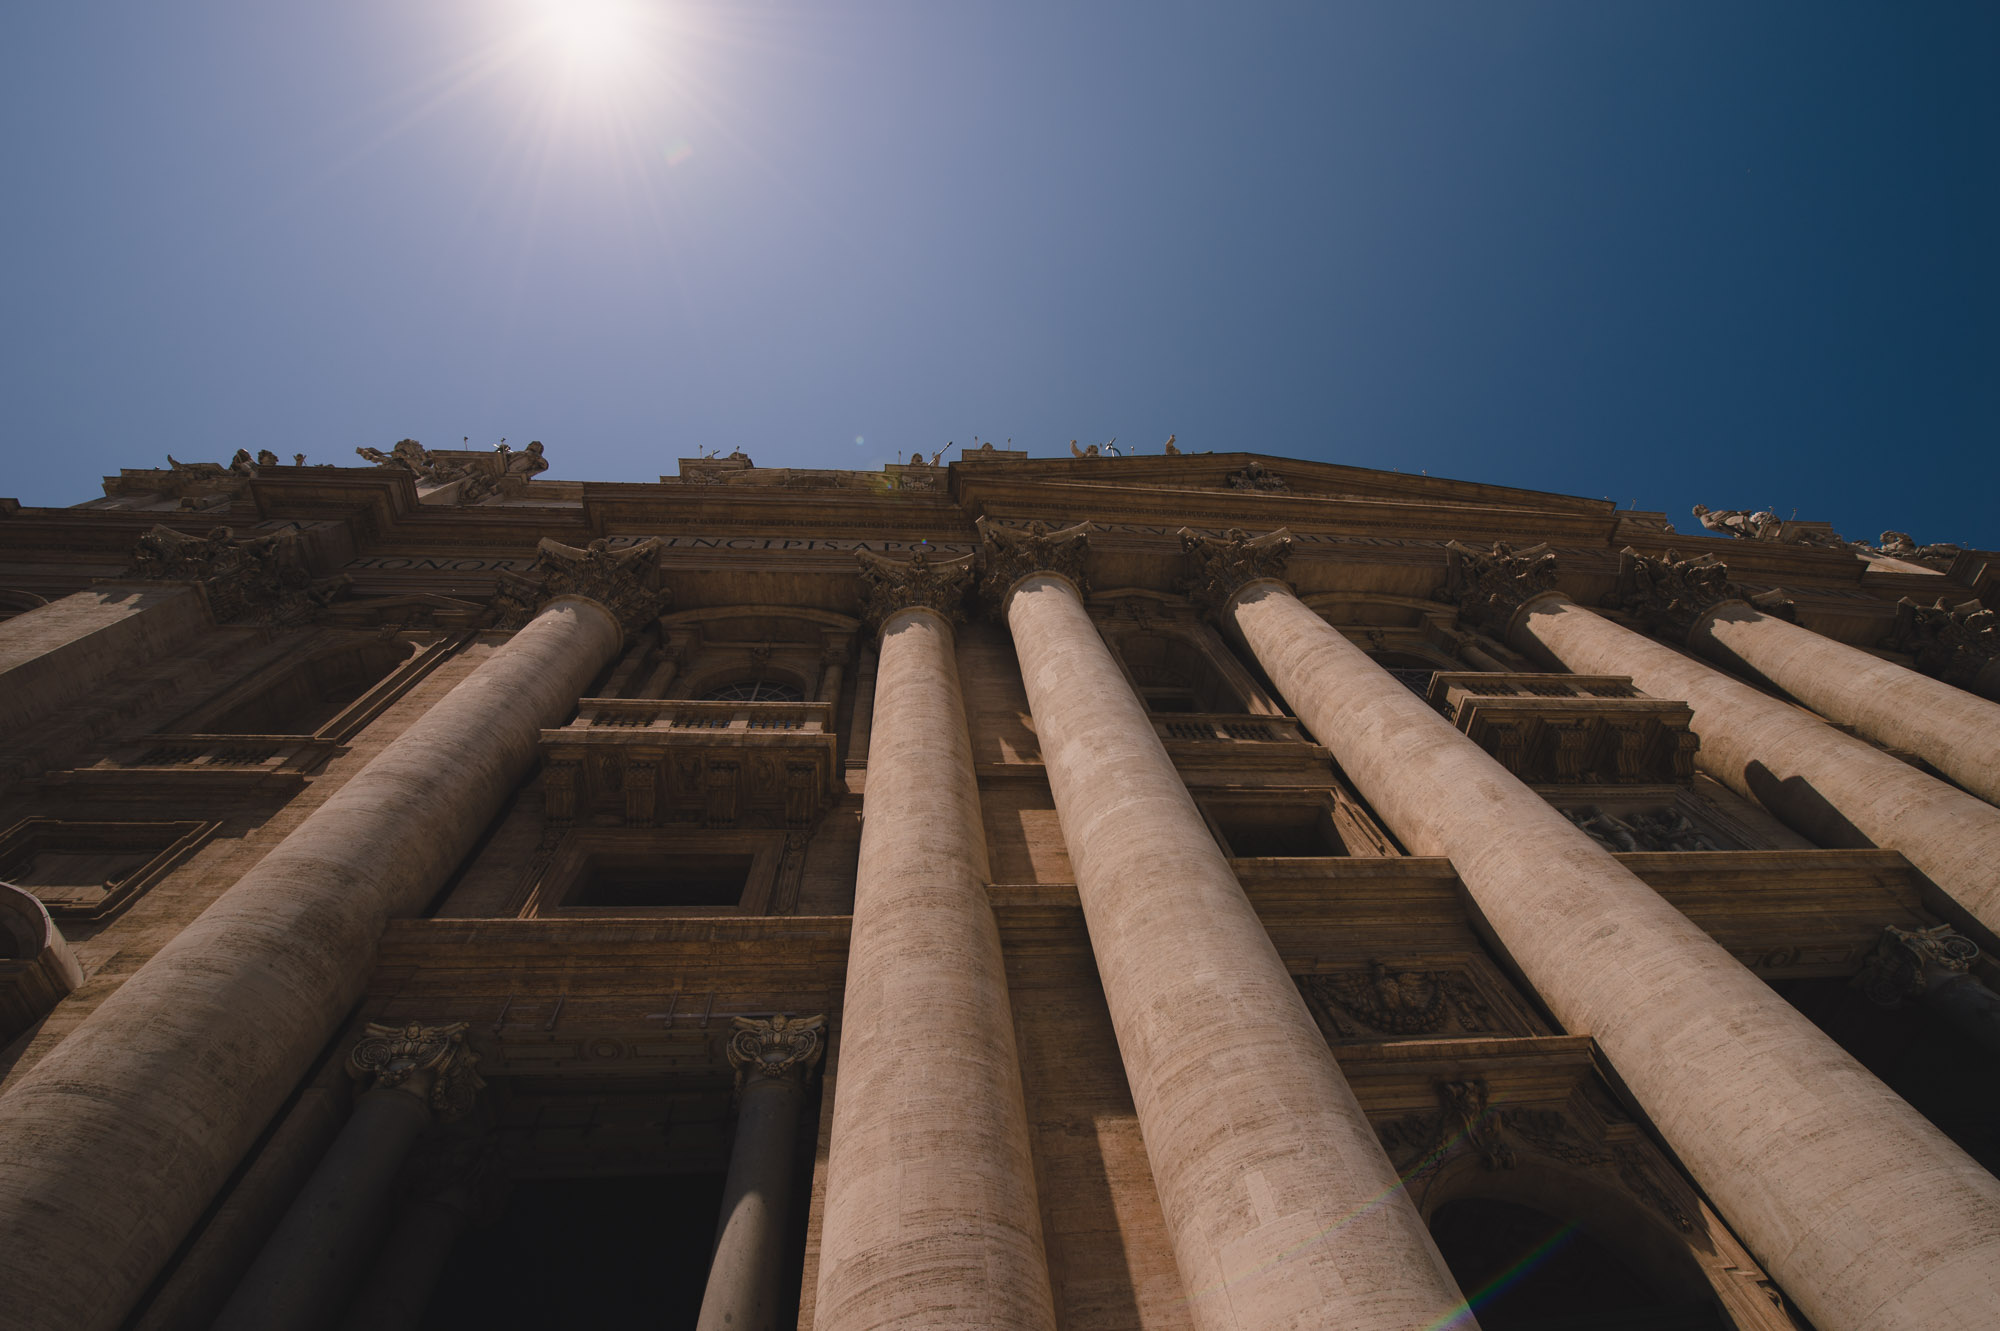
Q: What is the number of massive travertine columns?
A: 6